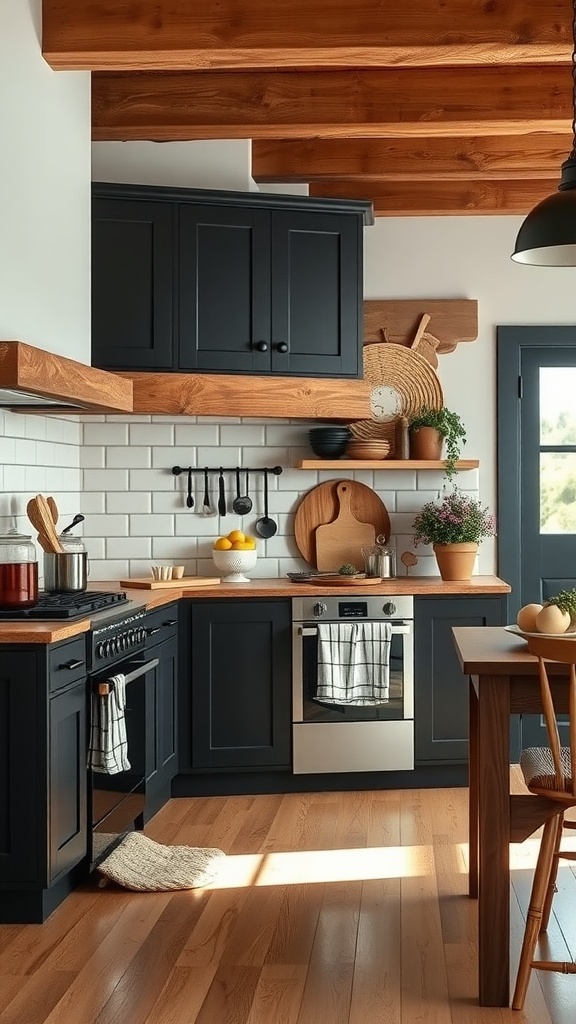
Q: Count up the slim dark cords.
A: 1